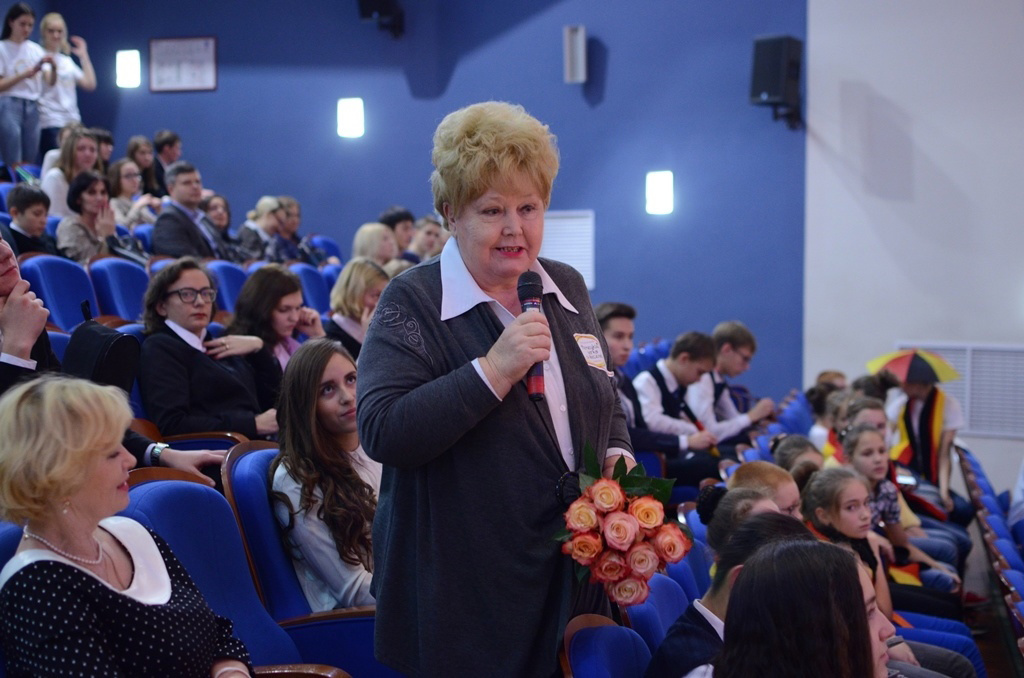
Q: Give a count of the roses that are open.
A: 9